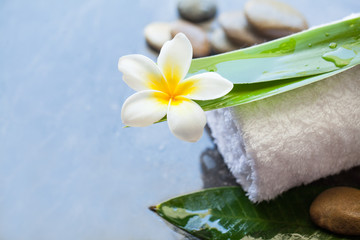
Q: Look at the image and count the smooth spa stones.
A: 7